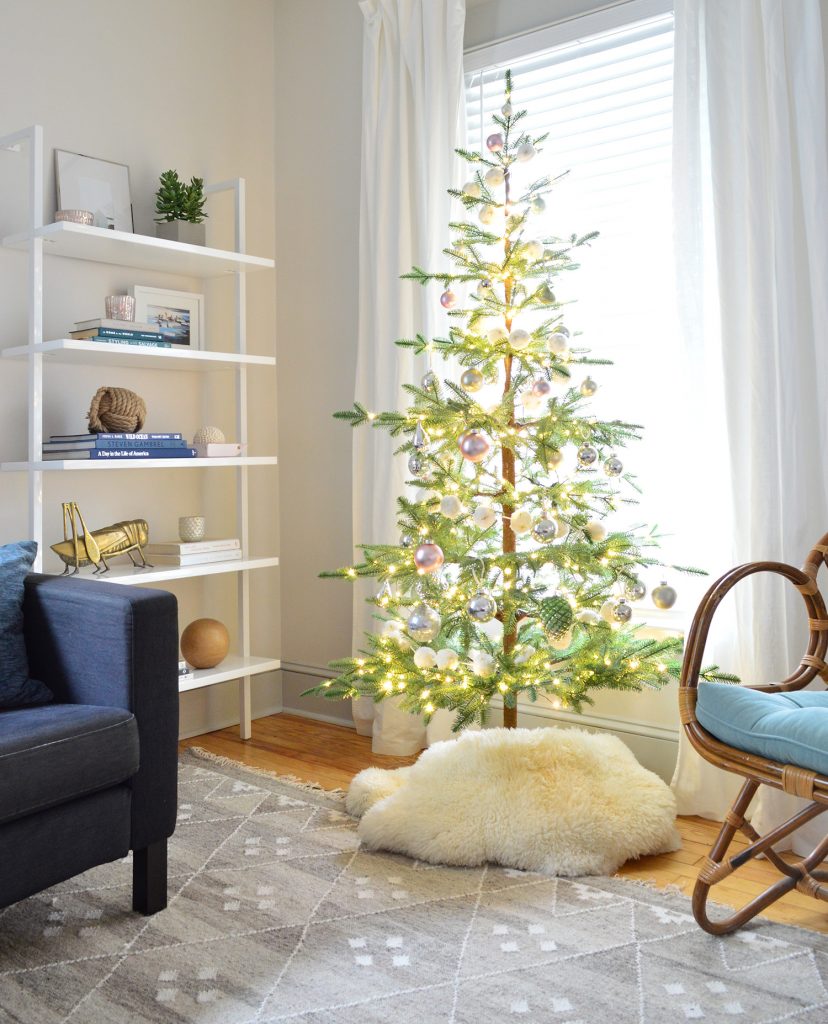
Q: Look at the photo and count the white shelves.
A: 5